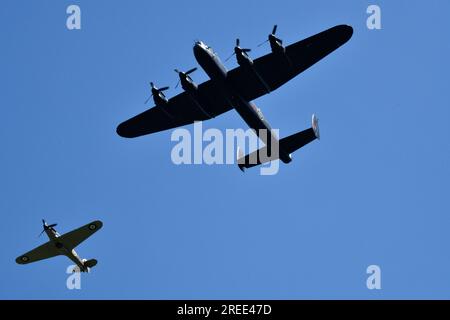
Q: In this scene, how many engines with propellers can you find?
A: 5